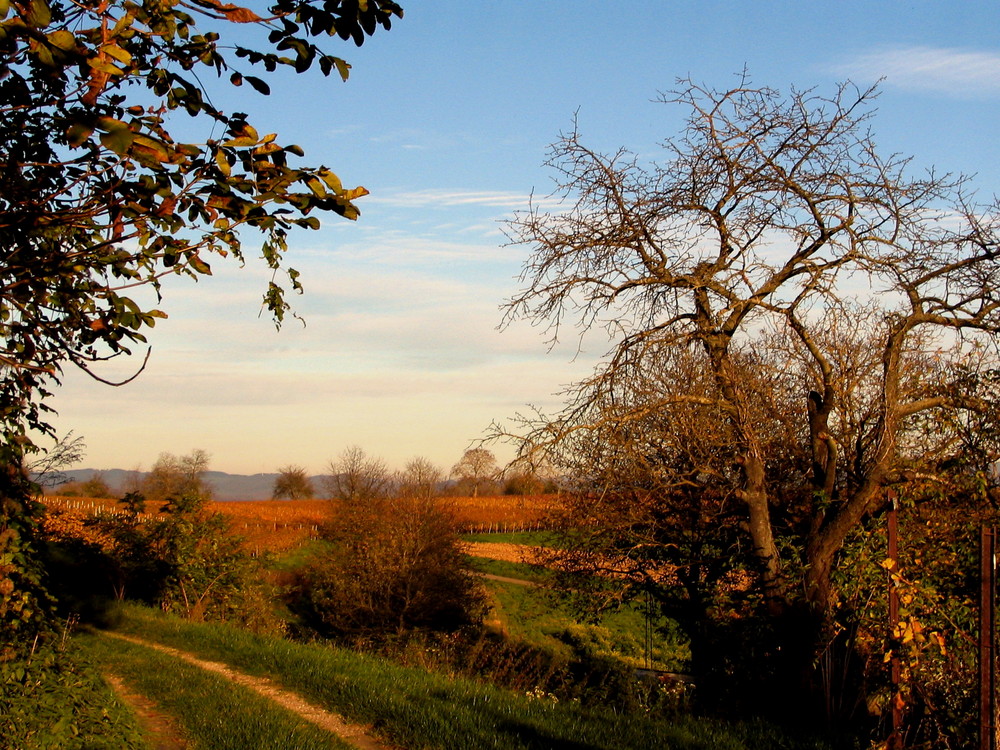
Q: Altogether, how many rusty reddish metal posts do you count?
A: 2